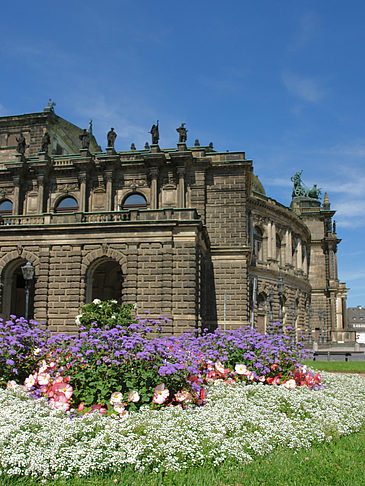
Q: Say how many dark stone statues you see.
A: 6